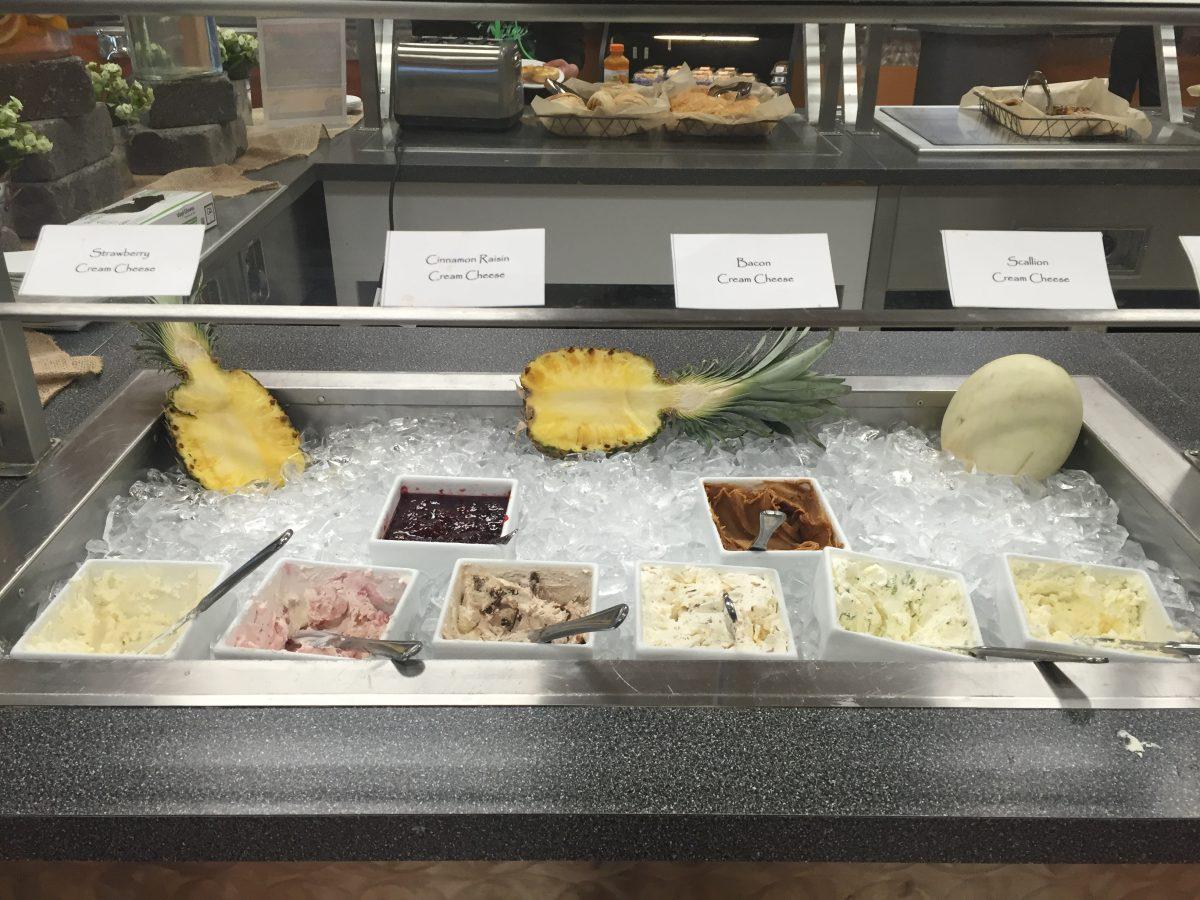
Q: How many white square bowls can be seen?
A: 8